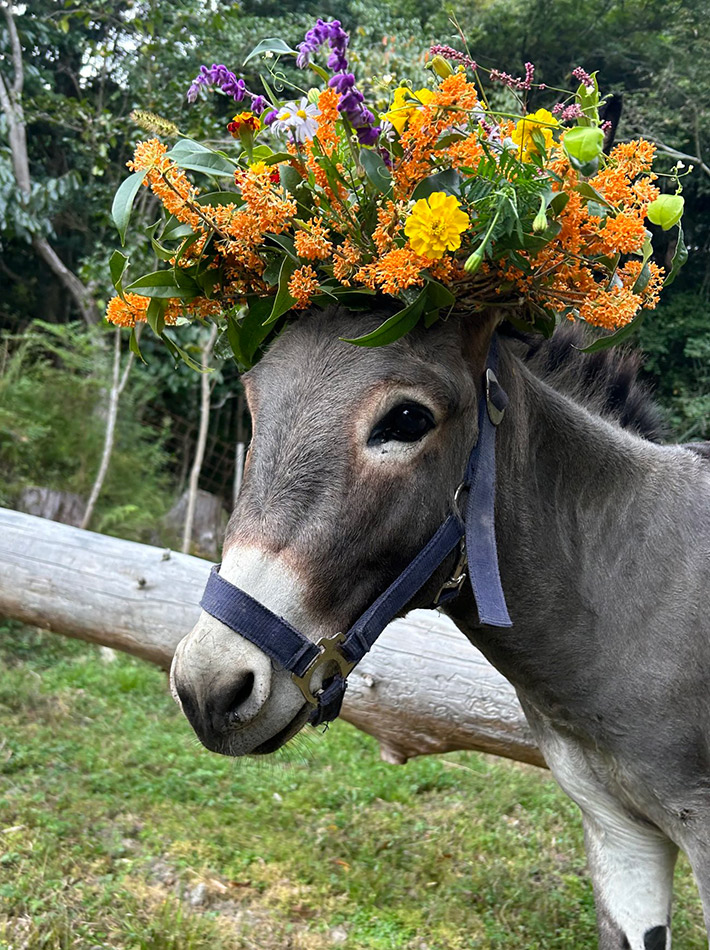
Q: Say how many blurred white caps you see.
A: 0